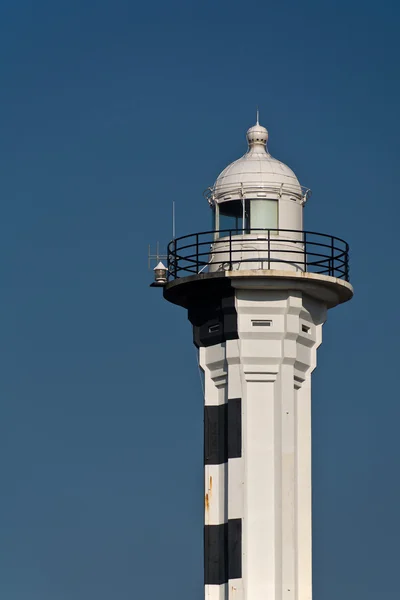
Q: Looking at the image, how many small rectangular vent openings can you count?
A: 3